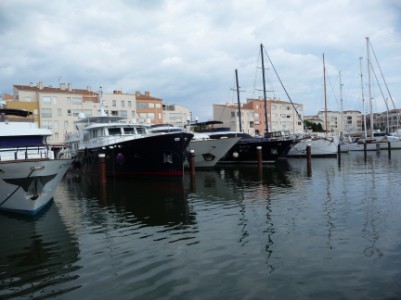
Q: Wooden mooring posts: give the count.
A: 7